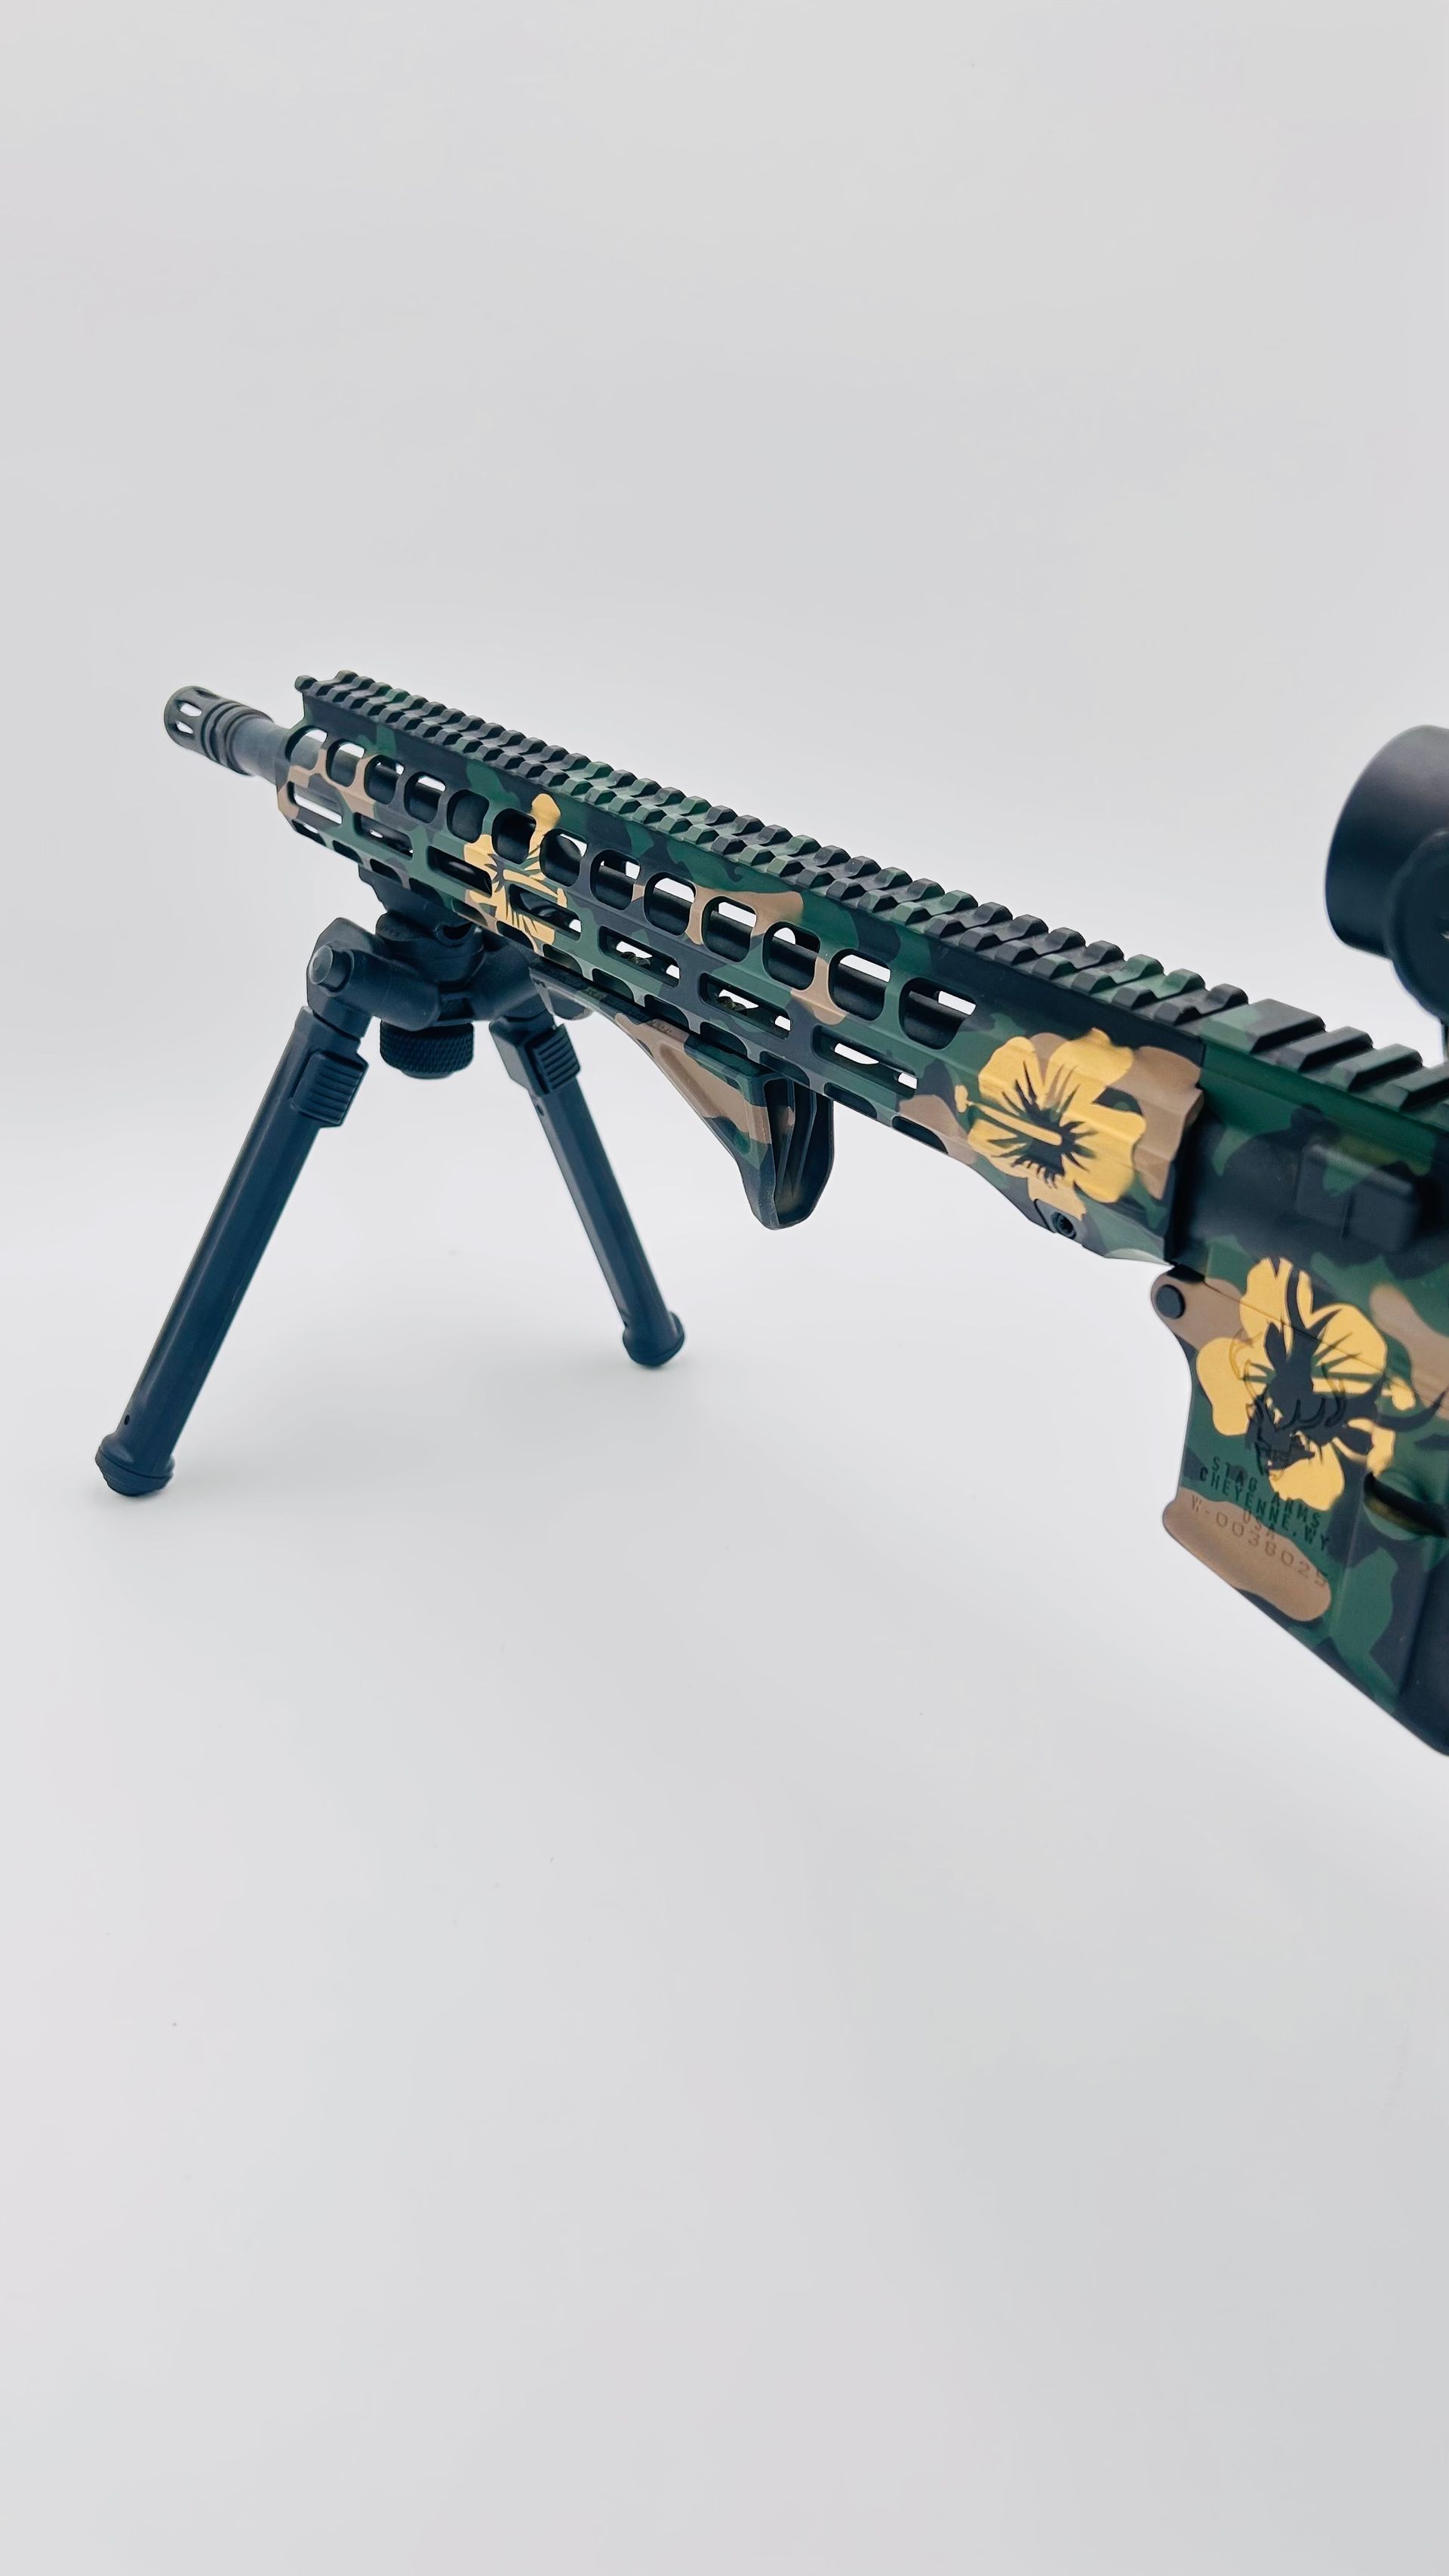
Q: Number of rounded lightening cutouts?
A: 13